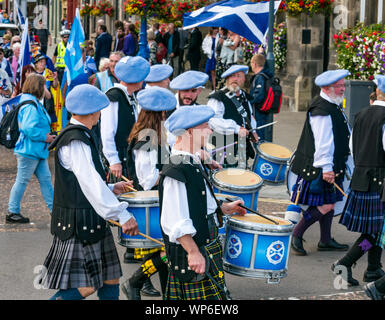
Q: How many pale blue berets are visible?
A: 9